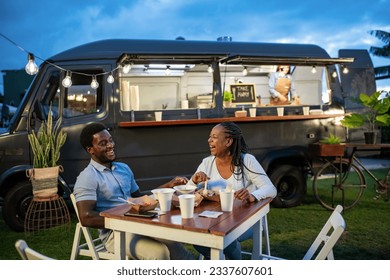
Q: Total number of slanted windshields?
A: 1